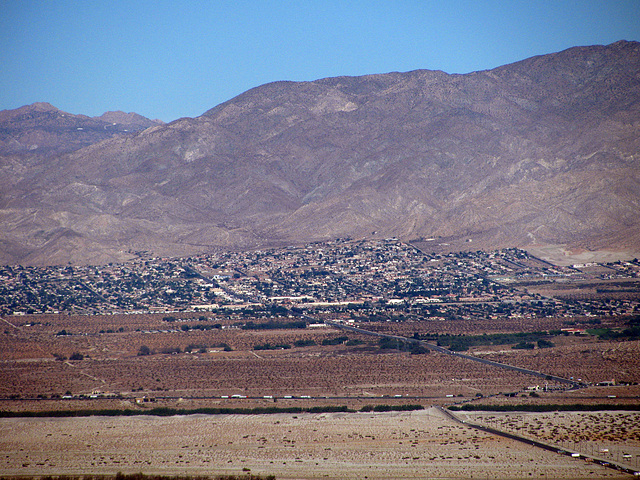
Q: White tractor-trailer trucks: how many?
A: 11